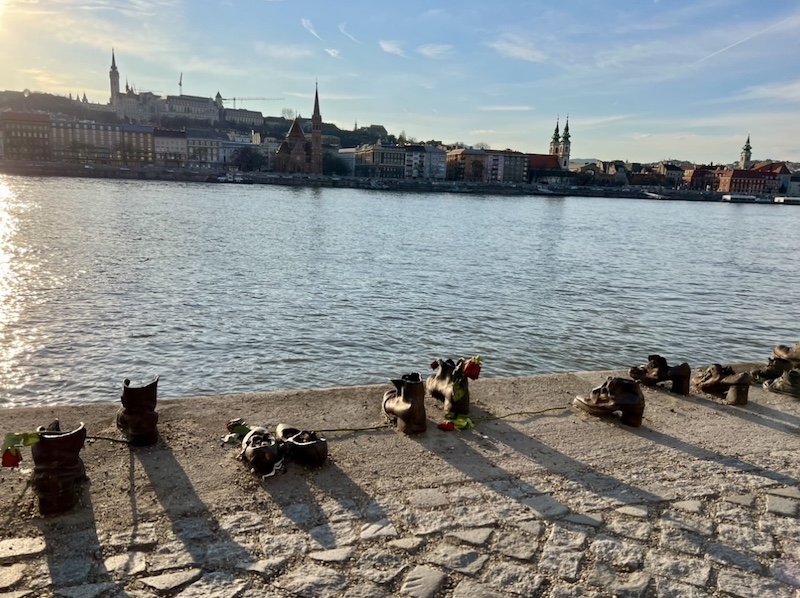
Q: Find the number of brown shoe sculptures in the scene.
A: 12